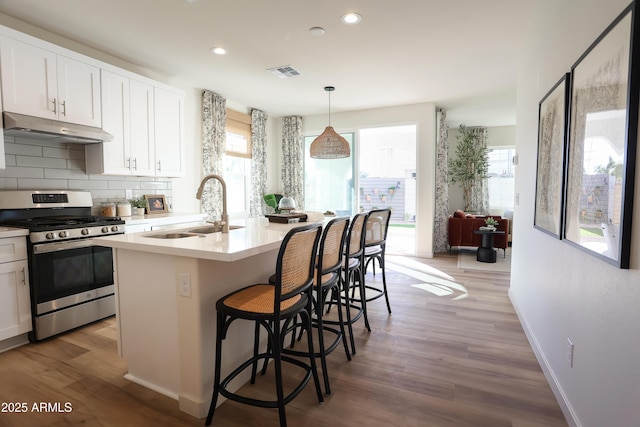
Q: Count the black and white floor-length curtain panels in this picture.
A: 5